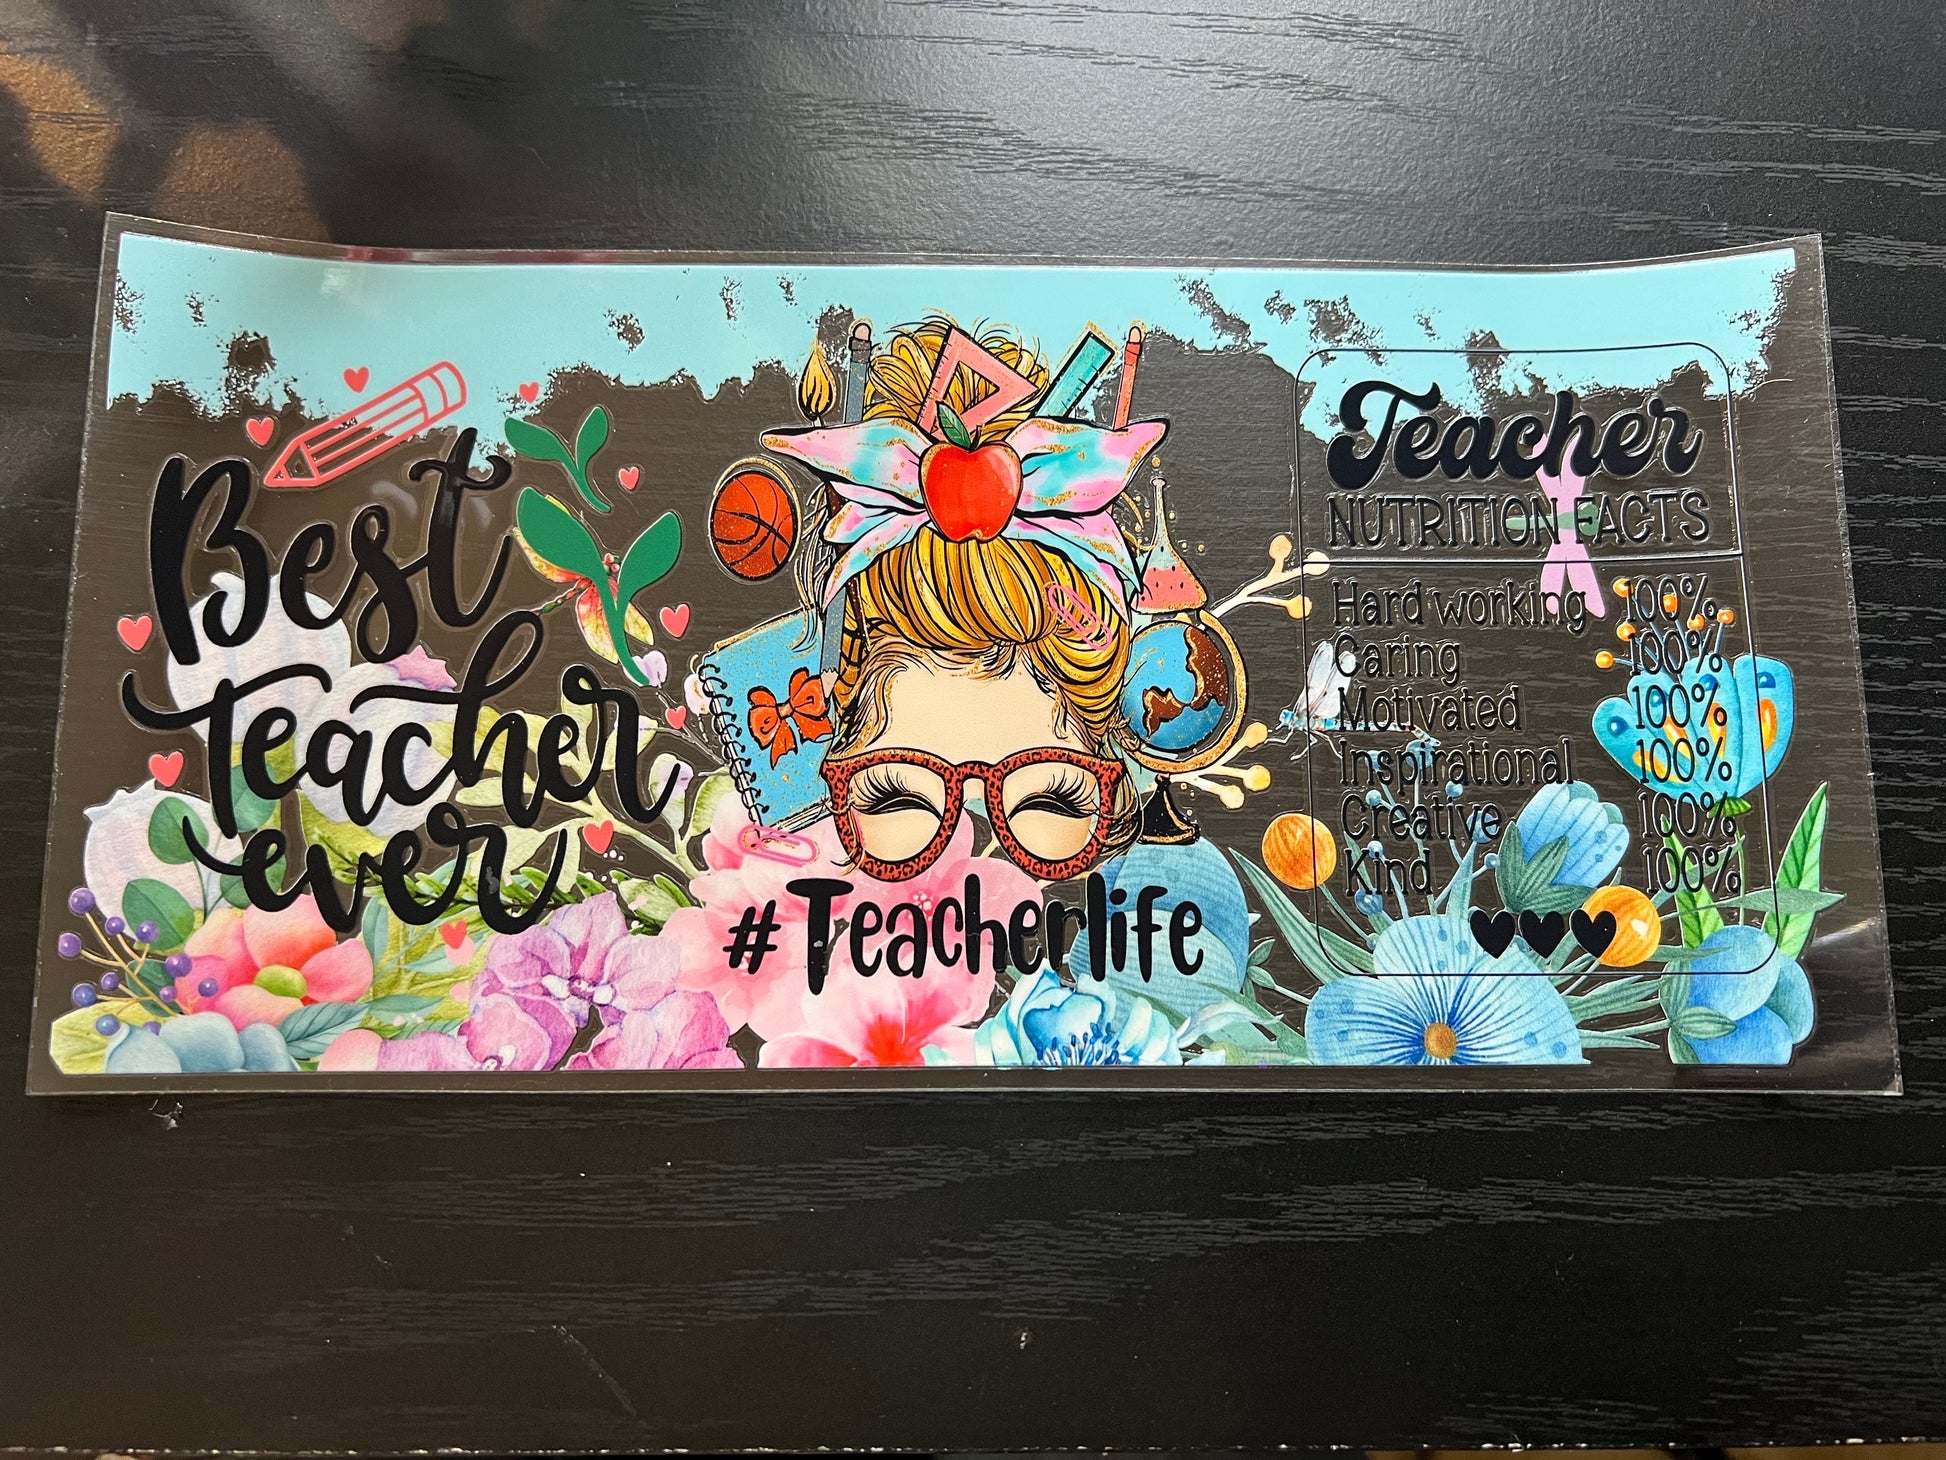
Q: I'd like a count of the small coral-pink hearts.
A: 10